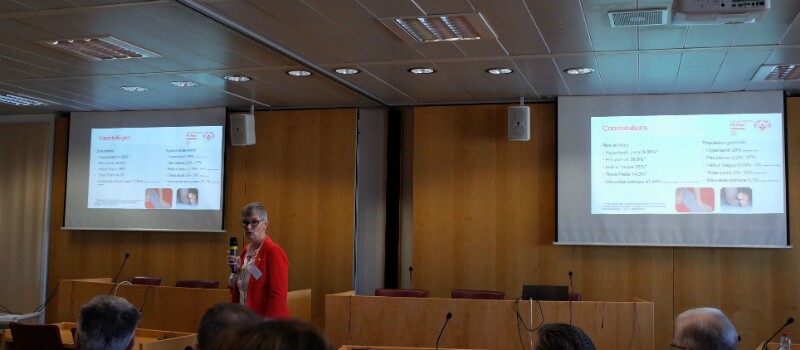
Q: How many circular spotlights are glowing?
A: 8